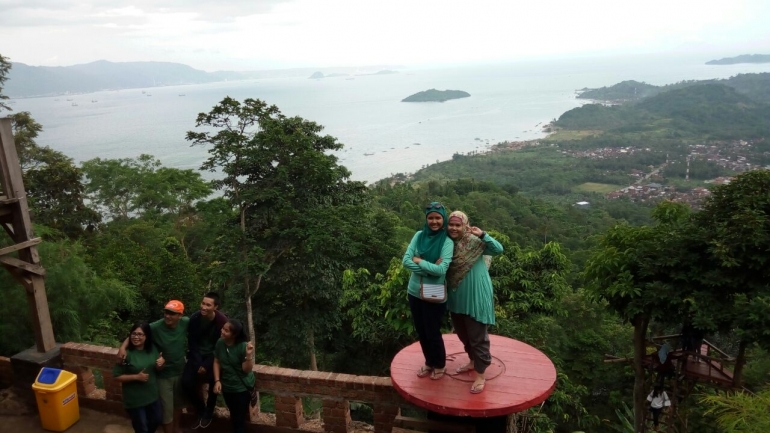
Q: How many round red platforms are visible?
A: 1